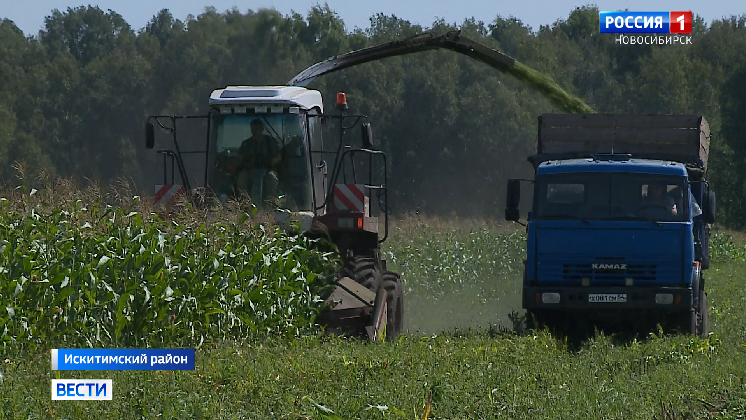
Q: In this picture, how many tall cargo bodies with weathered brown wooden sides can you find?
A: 1